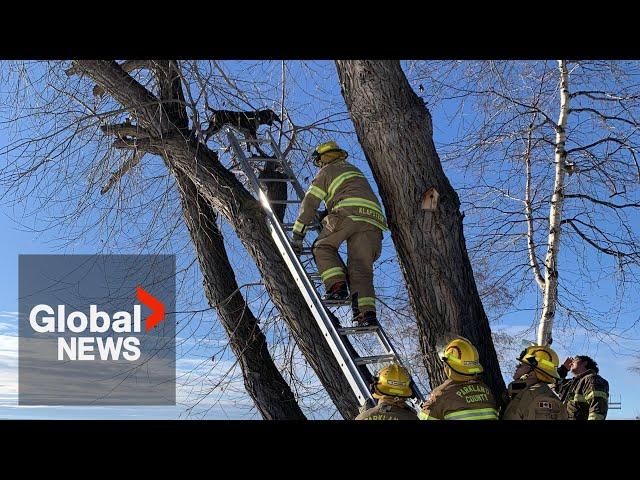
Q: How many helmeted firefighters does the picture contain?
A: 4